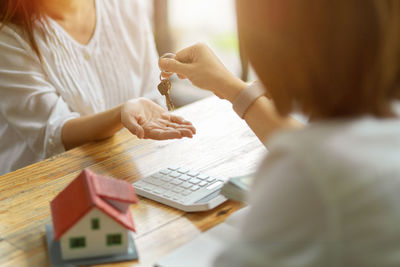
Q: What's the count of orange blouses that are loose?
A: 0